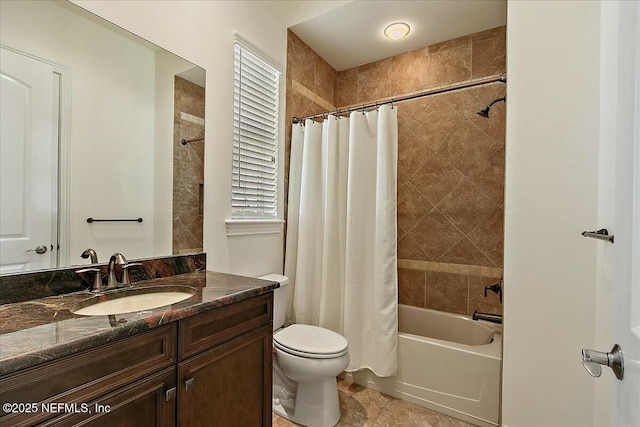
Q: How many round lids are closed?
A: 1